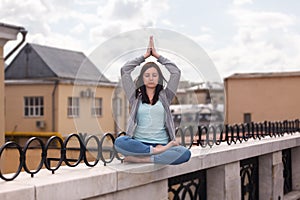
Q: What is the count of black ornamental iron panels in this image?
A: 3